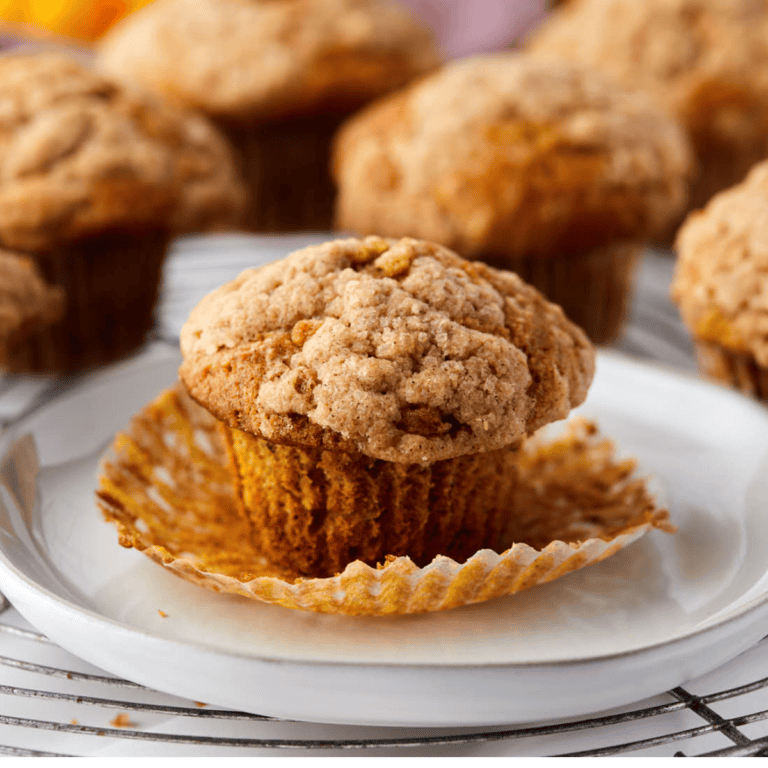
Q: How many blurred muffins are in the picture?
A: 6